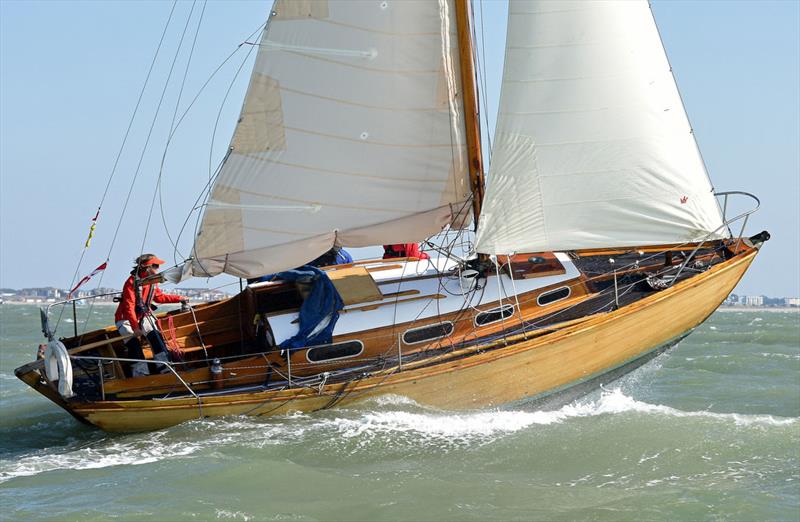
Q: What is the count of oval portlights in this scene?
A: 4